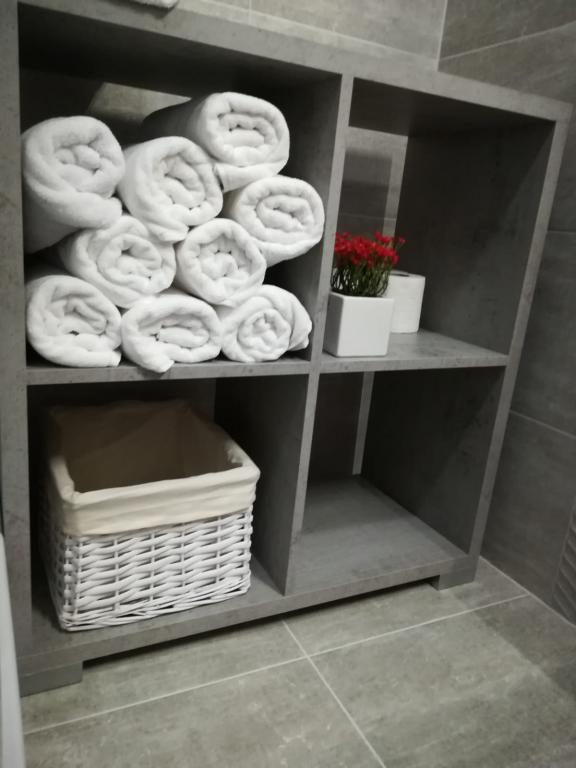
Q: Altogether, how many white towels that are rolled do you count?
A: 9